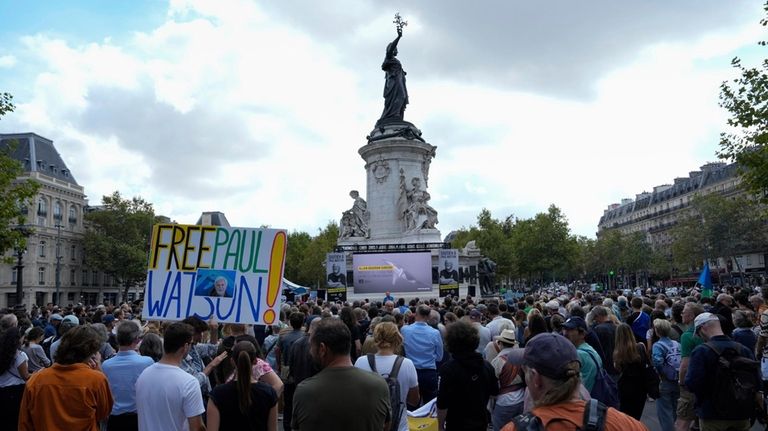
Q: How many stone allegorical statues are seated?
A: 2